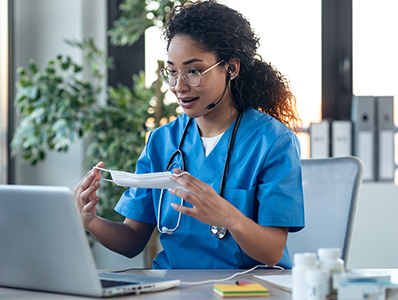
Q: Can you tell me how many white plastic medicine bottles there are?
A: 3